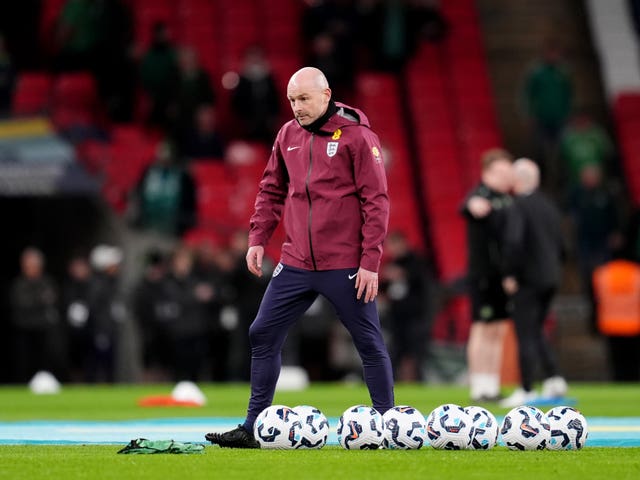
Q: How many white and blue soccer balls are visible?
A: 8